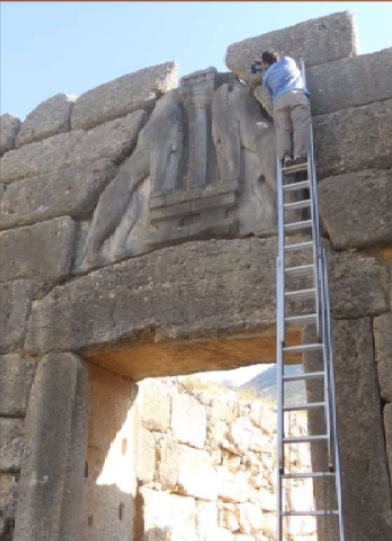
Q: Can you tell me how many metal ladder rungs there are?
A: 14